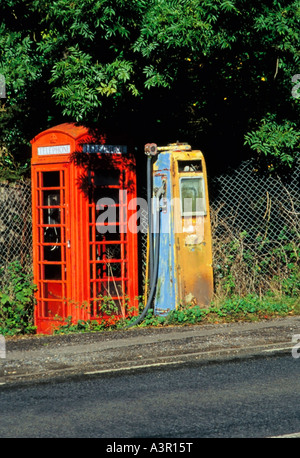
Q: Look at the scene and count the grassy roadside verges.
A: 1